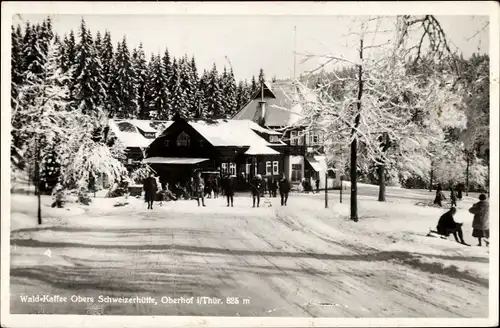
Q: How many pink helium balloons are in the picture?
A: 0